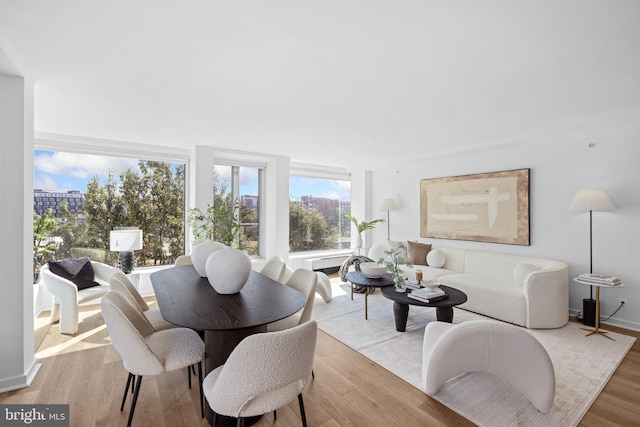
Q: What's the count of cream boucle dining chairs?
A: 6